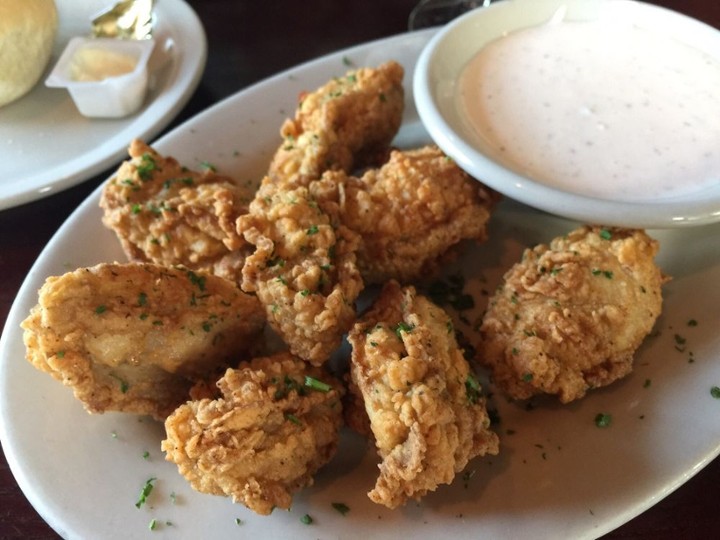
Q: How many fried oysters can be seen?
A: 8